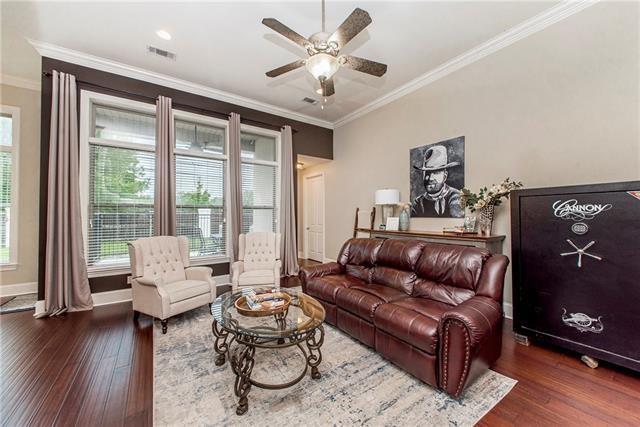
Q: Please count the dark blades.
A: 5